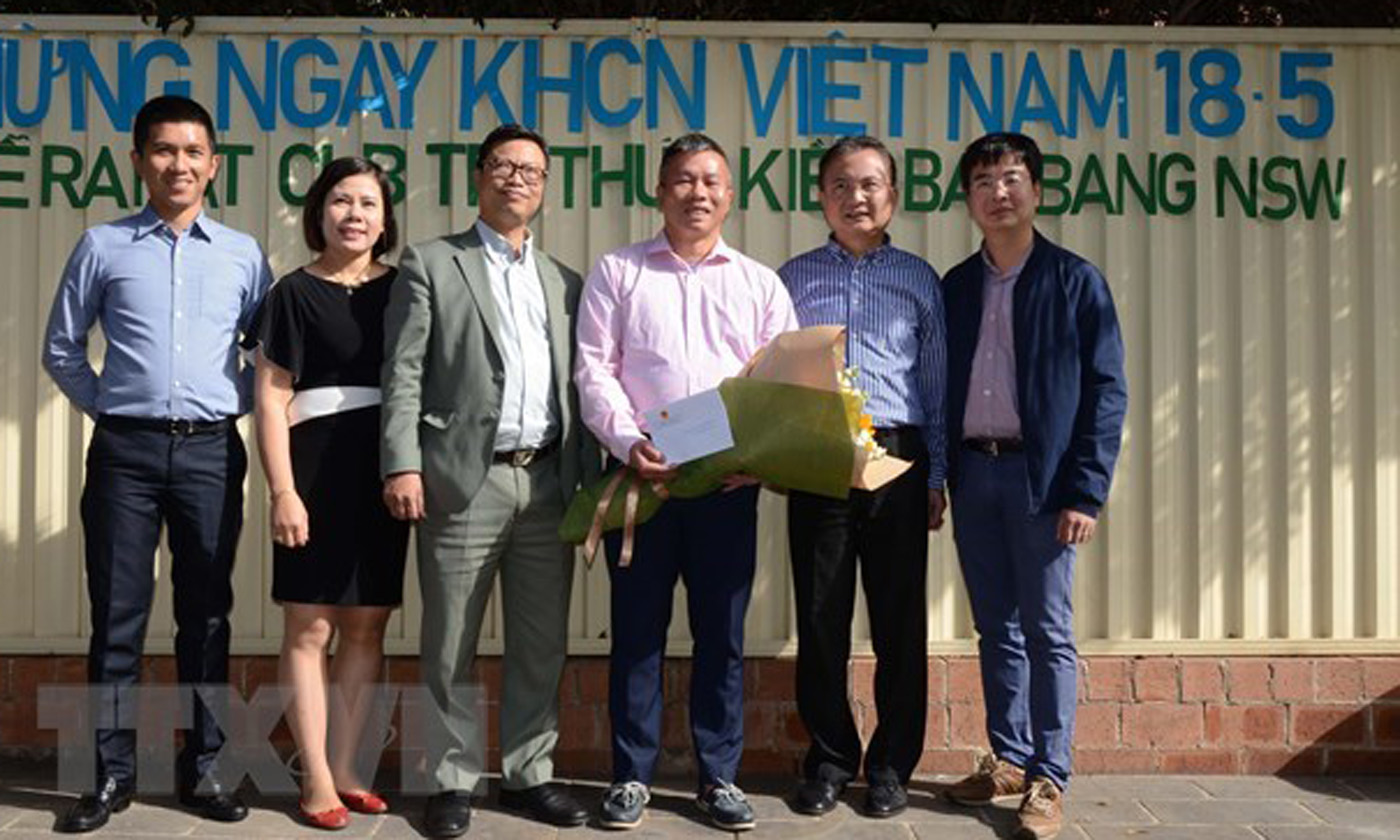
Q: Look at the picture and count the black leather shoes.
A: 6